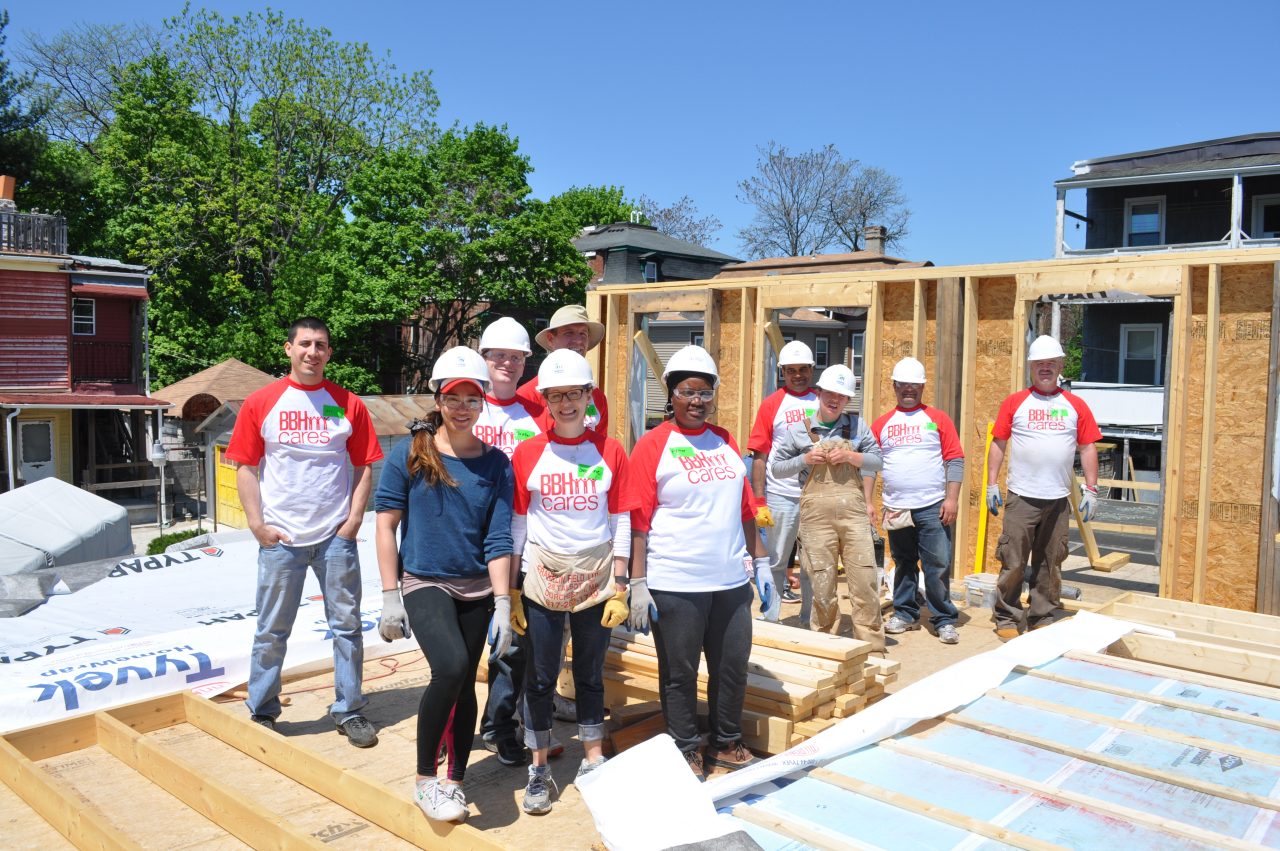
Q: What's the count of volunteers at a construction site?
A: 10